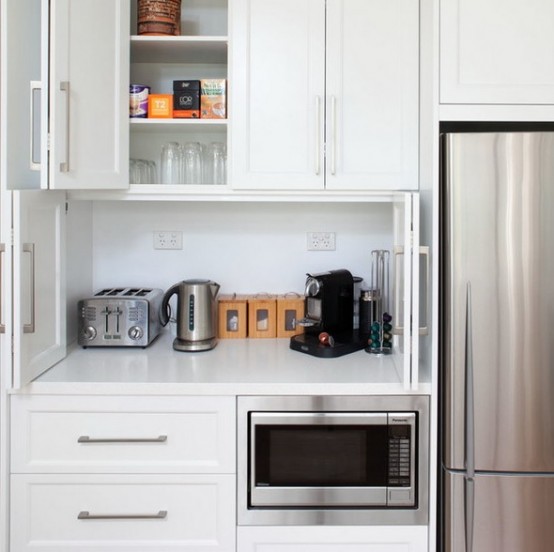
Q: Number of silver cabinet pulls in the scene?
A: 10